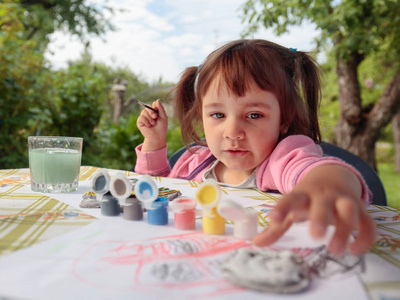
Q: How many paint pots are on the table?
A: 6